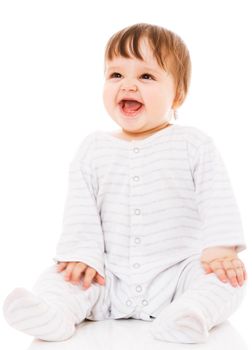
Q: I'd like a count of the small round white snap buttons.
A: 8